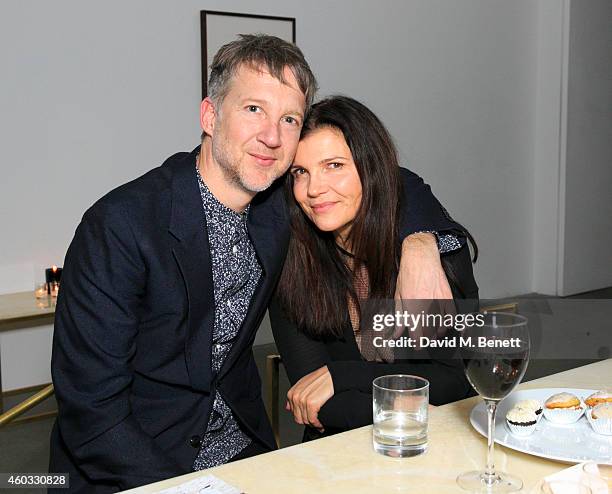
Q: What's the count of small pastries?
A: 5